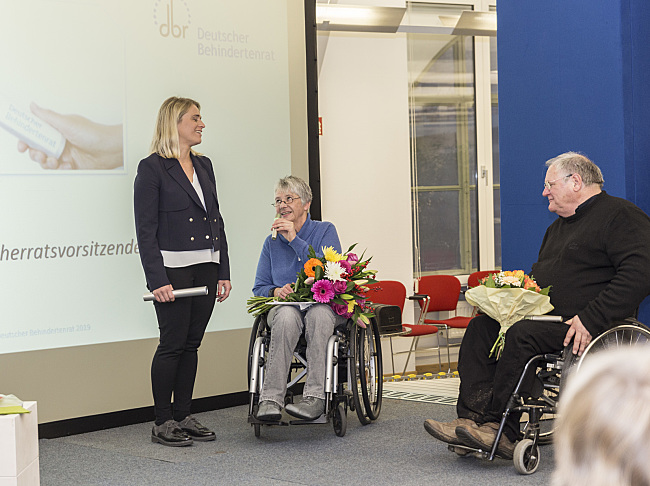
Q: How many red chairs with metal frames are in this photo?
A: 3